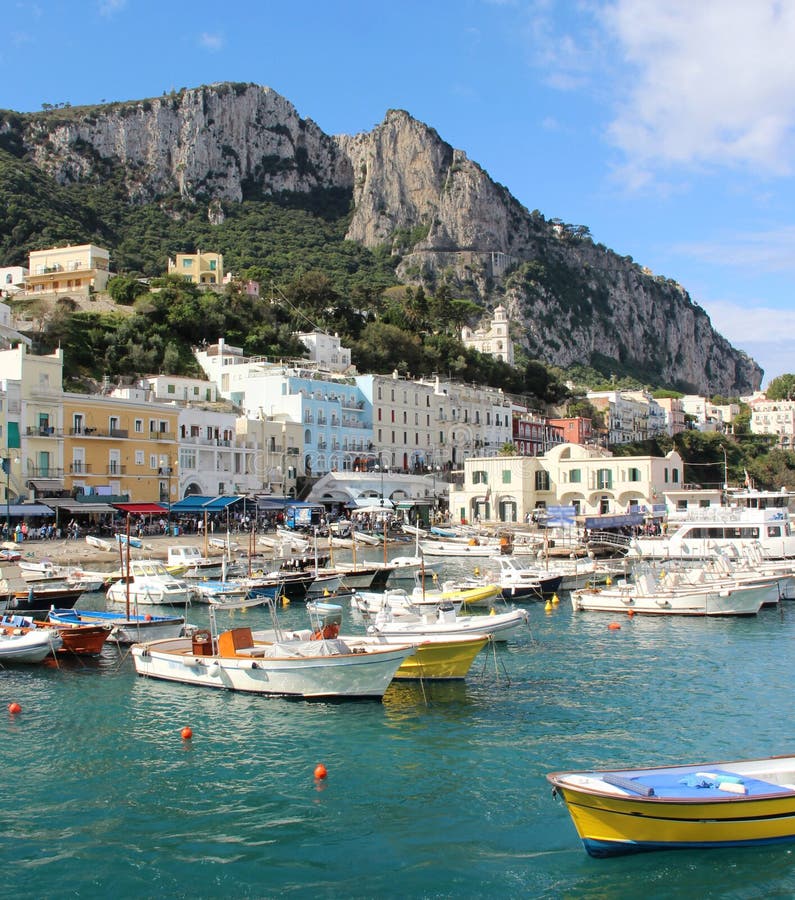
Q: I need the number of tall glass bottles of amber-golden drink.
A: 0